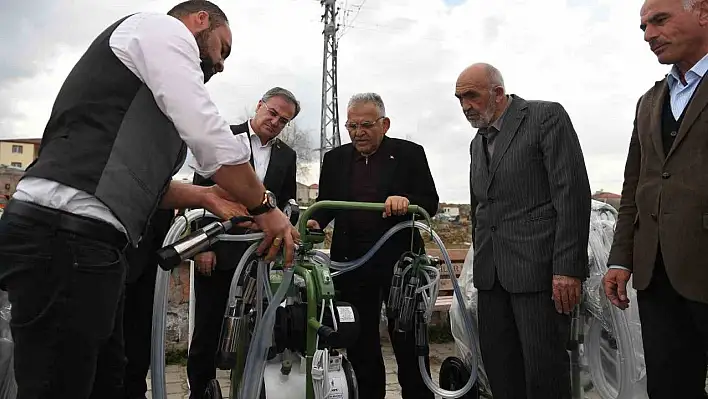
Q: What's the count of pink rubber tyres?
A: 0